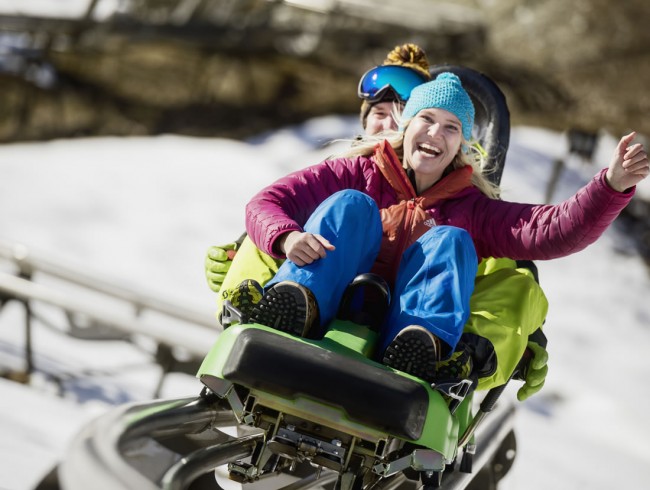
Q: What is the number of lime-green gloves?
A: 2